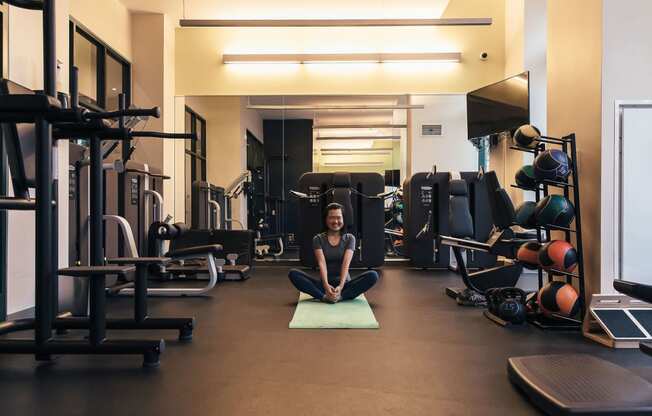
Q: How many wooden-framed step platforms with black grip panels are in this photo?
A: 1